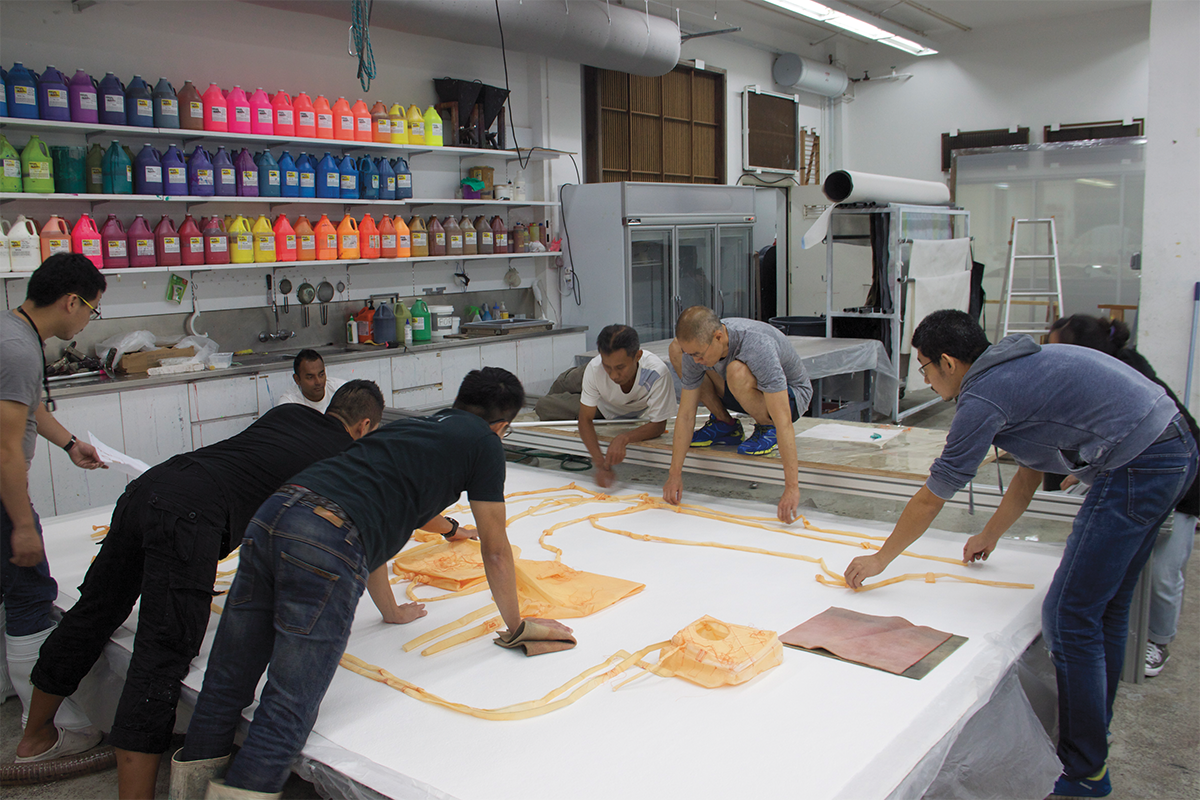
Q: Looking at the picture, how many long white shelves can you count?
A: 3